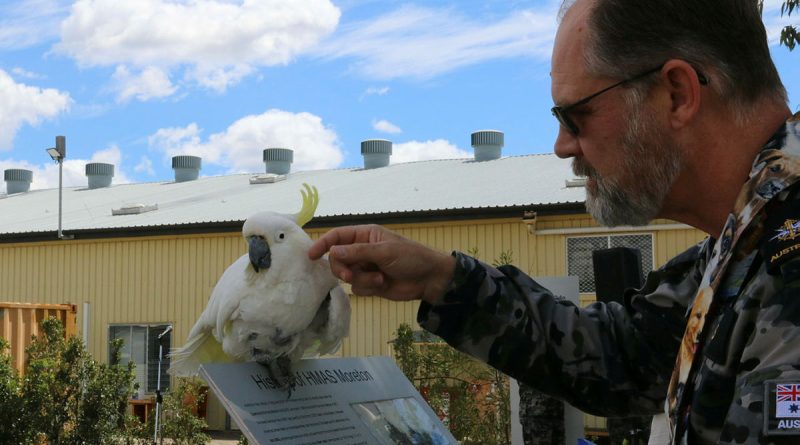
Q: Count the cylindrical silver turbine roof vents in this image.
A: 6